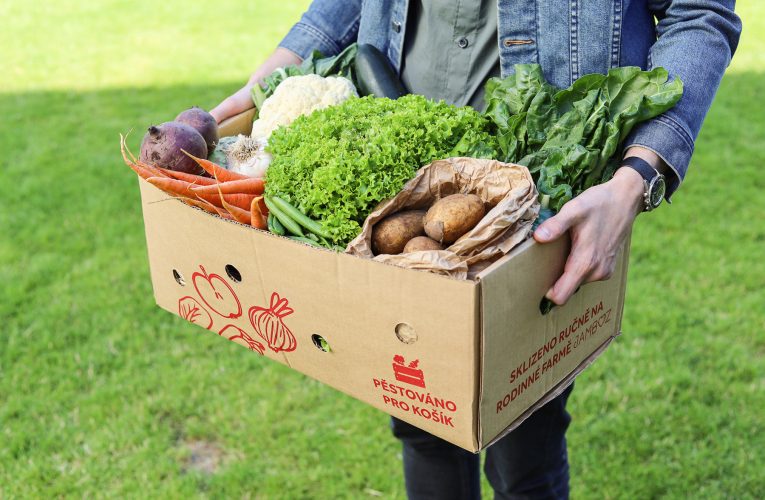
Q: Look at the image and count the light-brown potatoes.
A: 3